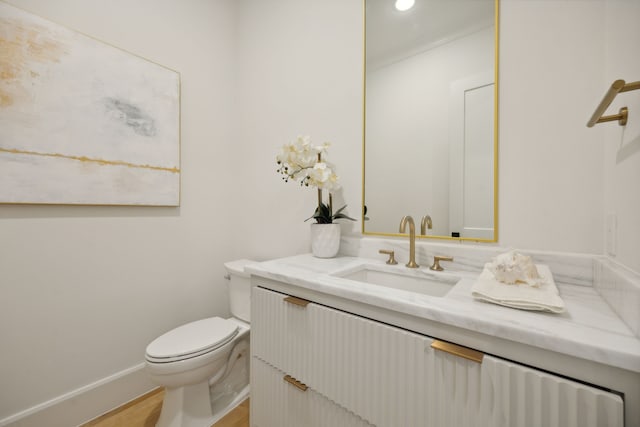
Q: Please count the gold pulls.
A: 3